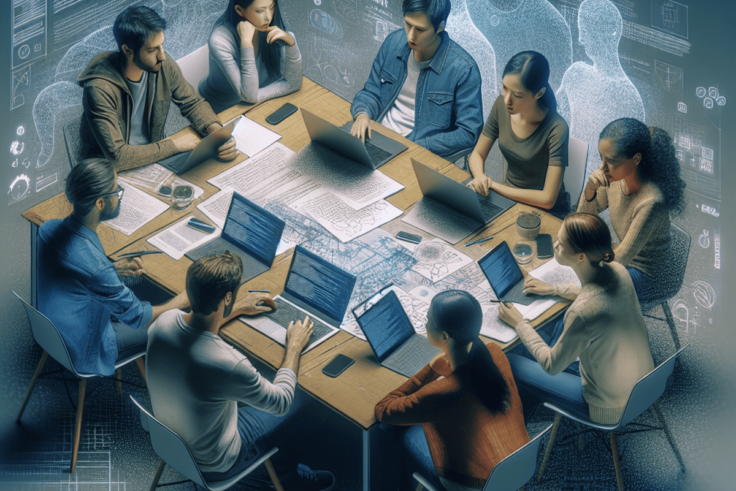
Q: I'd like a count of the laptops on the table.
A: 7